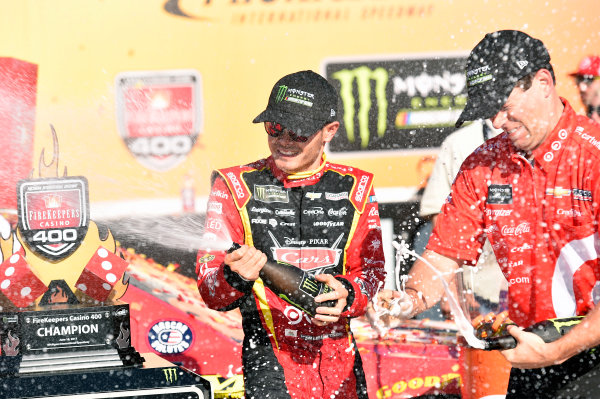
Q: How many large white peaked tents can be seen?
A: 0